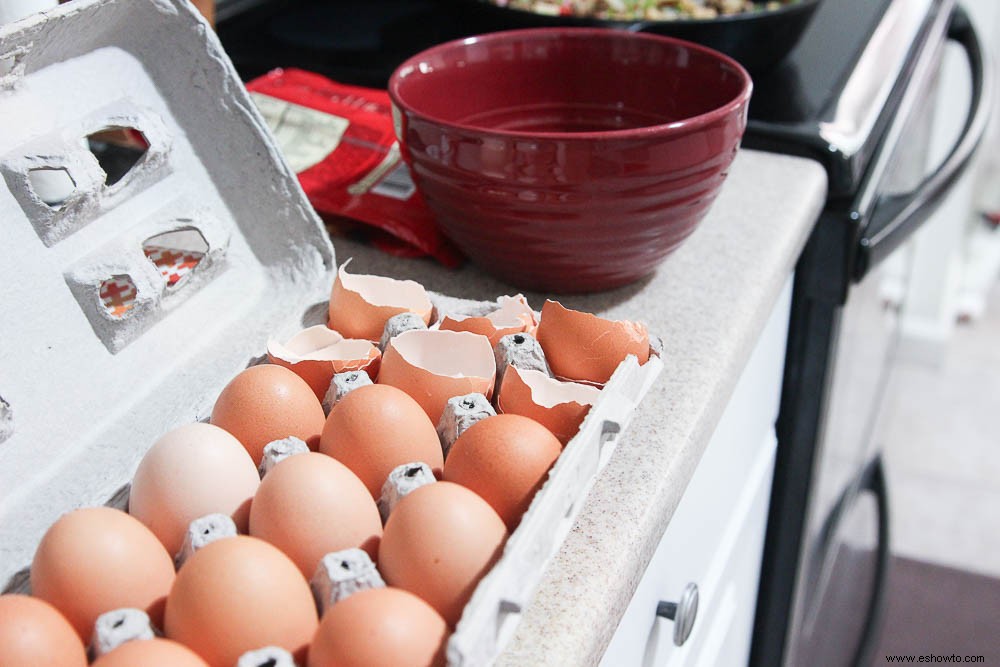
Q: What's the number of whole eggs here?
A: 11